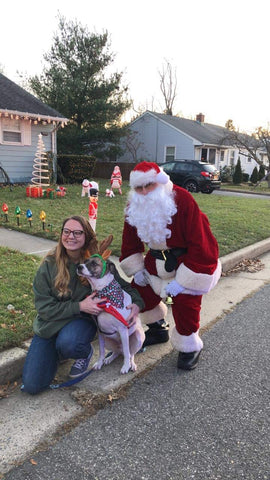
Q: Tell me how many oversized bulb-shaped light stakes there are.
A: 4